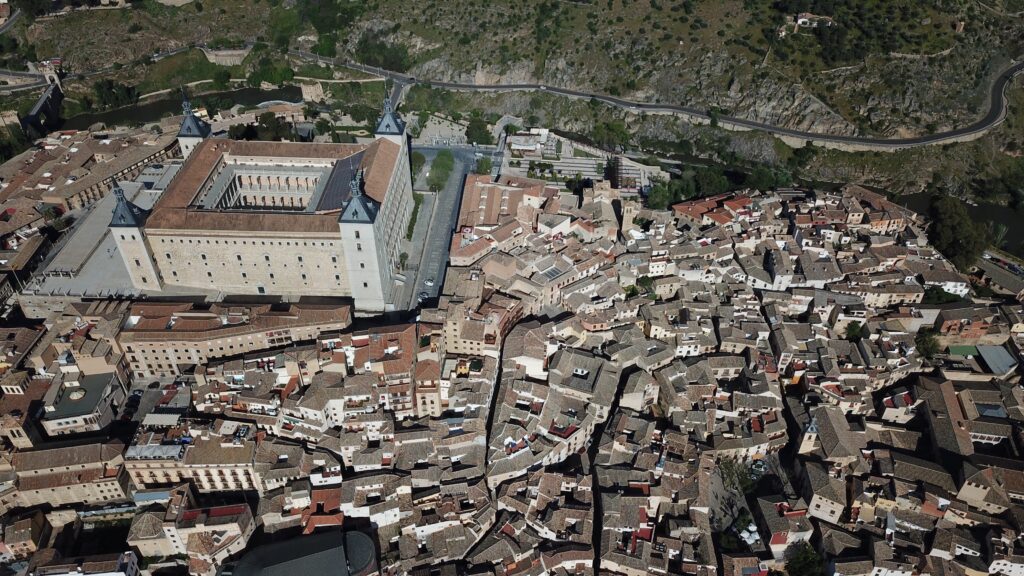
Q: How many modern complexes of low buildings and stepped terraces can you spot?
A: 1